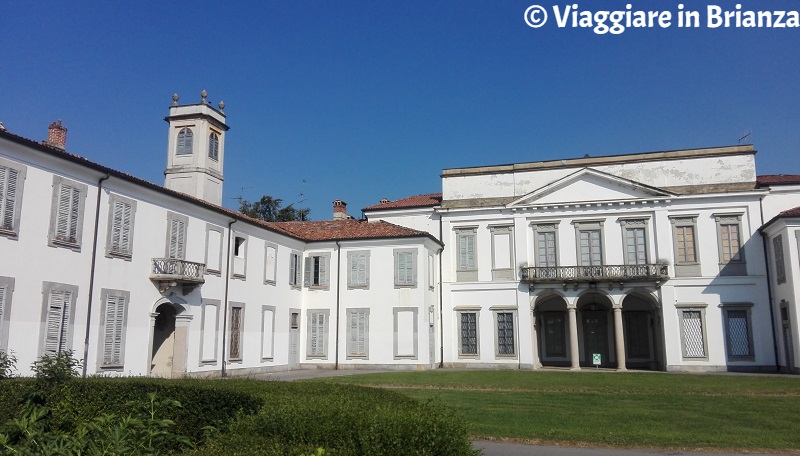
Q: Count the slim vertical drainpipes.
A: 5